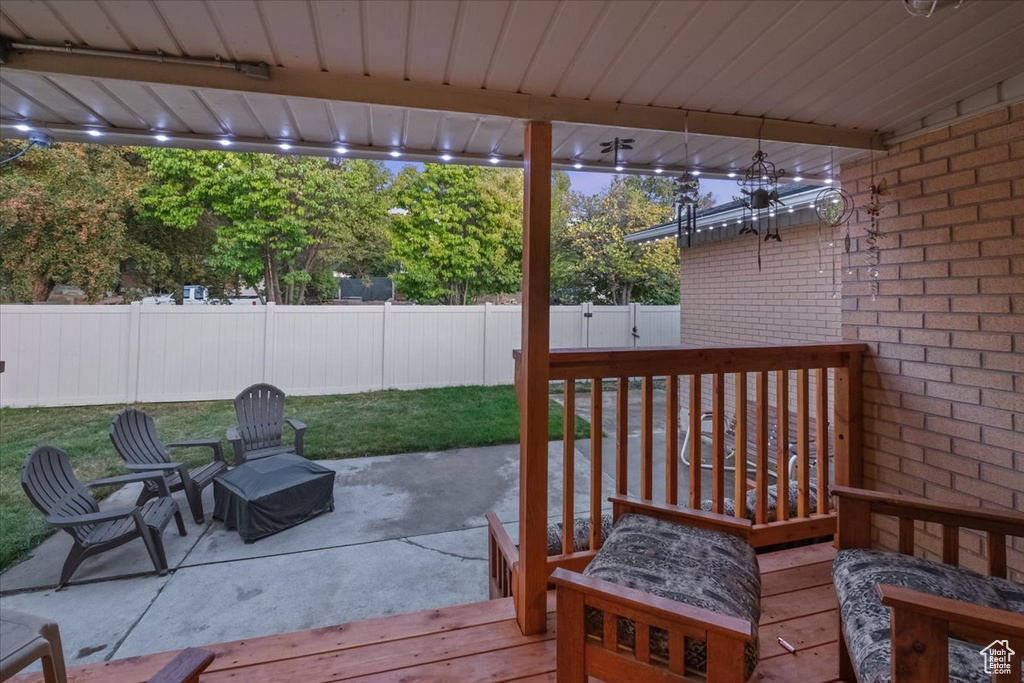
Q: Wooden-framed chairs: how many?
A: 2